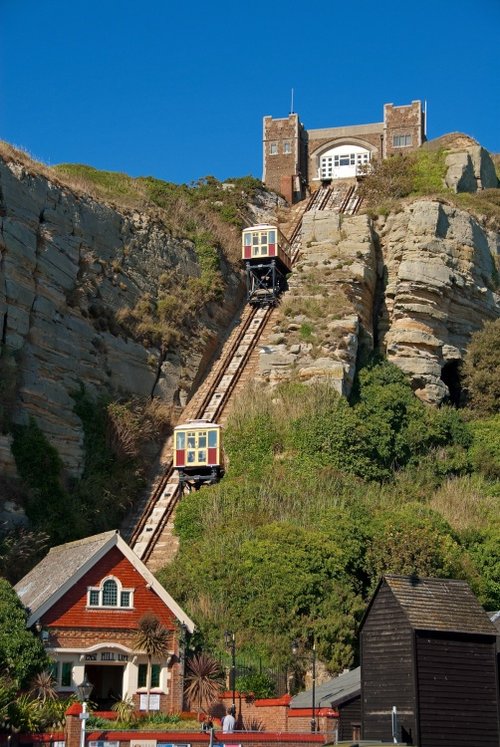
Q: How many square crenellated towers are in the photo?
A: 2